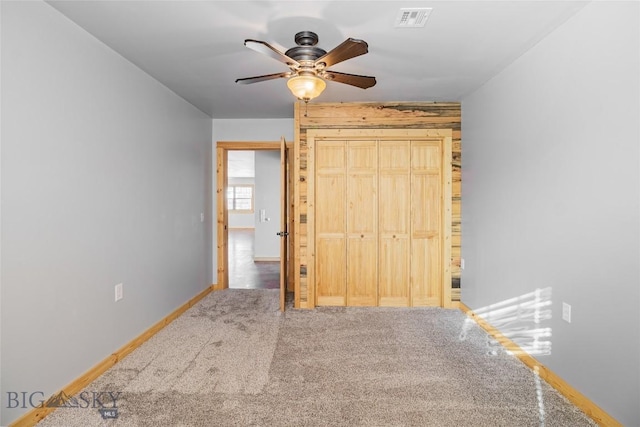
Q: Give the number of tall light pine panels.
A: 4